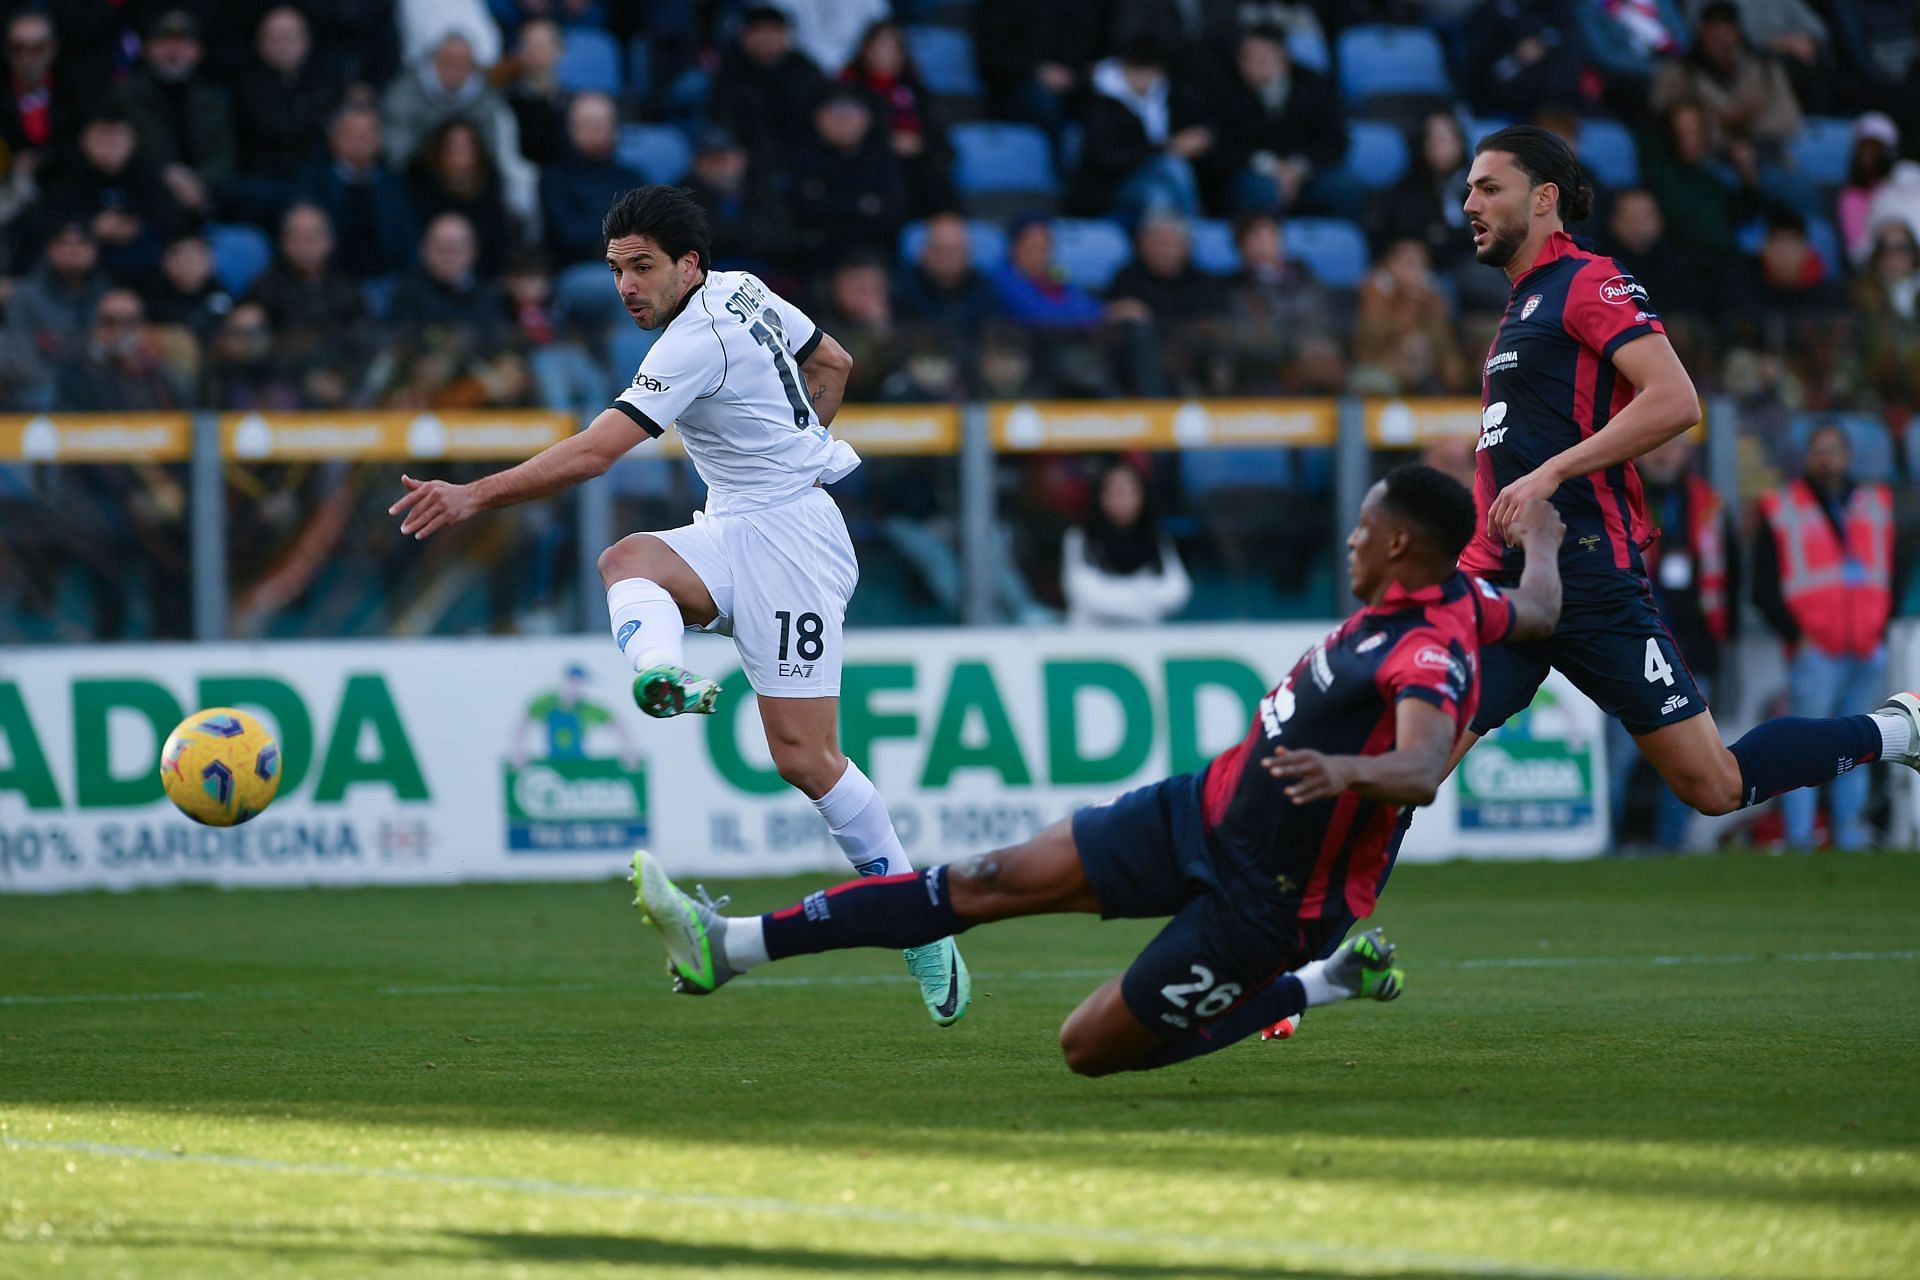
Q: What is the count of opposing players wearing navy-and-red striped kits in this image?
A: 2